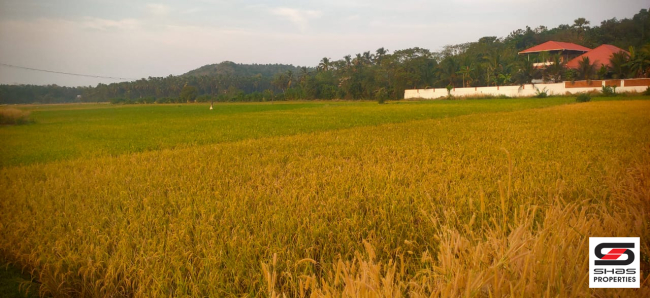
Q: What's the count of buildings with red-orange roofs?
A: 2